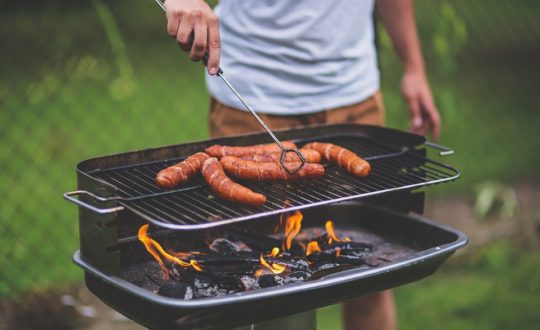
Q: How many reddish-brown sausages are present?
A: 6